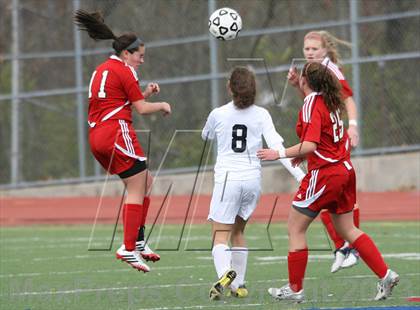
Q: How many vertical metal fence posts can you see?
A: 4